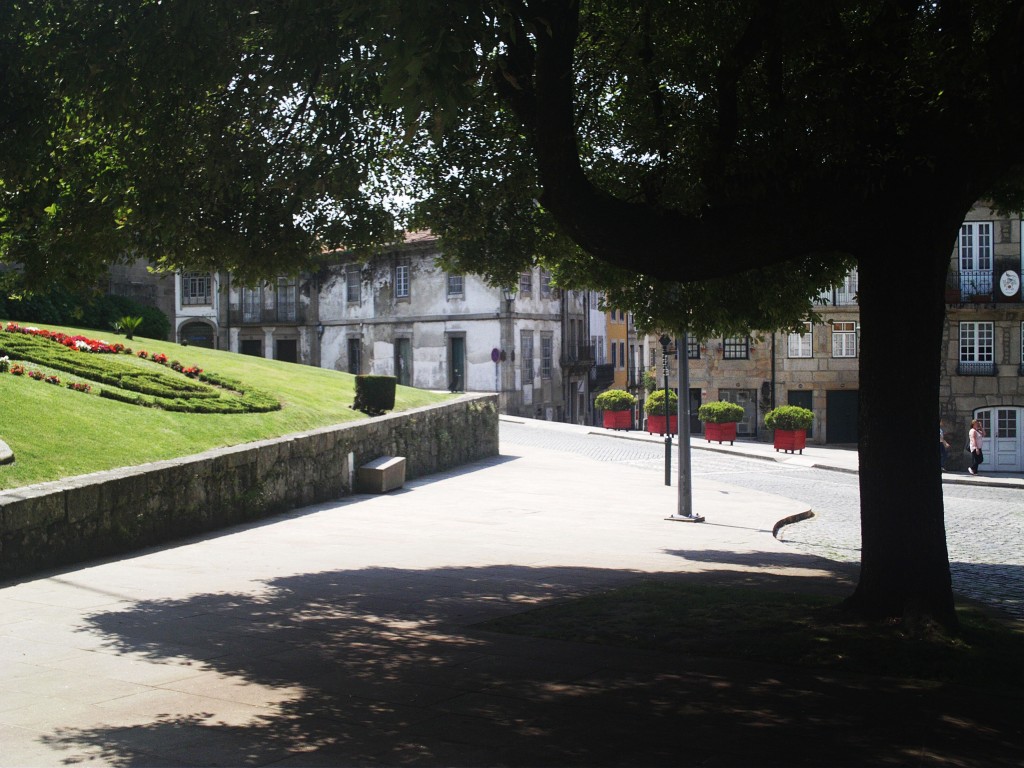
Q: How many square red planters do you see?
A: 4